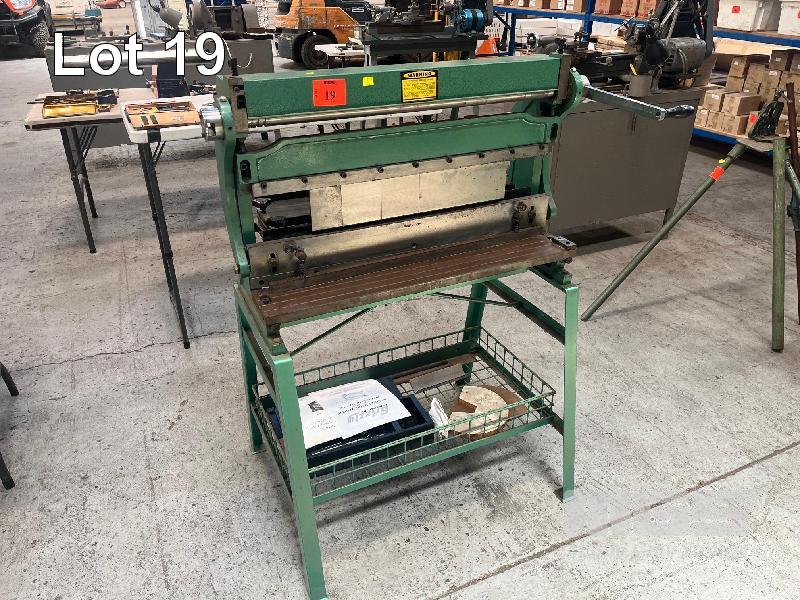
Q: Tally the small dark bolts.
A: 9